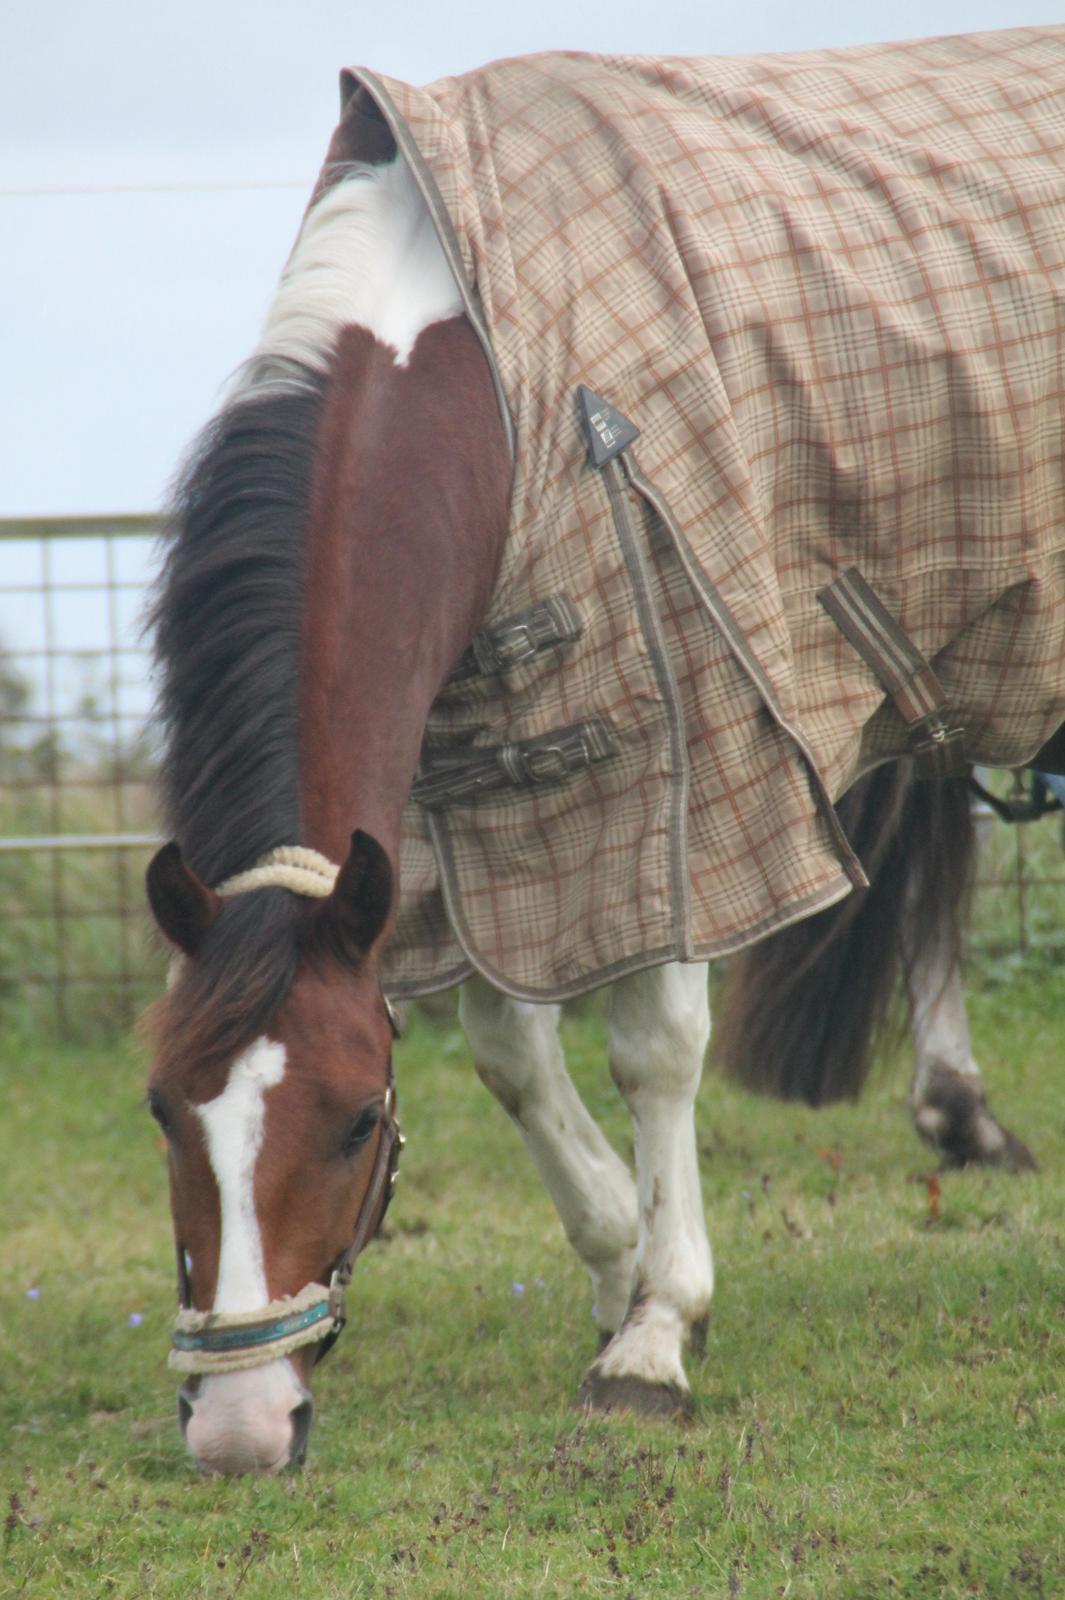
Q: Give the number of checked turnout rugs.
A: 1